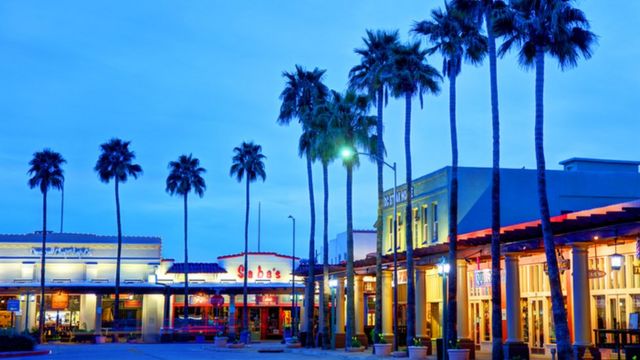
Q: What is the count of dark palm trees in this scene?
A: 12